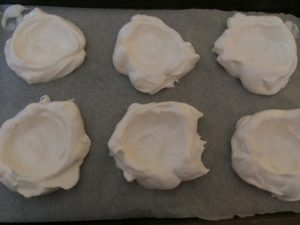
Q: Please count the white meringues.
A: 6